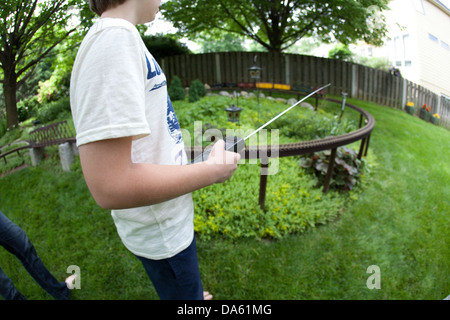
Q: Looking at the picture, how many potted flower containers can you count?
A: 3